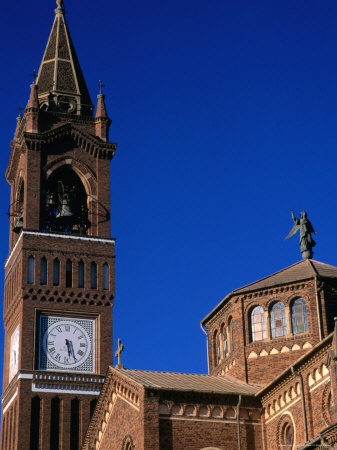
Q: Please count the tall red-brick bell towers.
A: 1